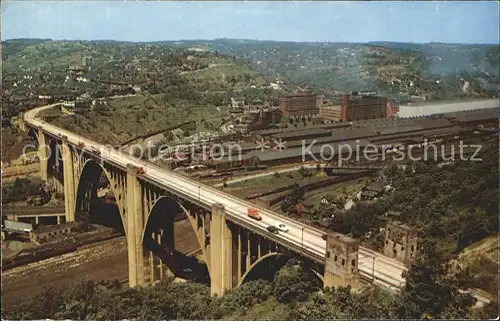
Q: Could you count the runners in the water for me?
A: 0